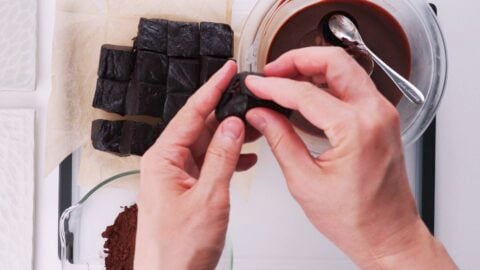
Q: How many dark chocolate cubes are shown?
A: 13